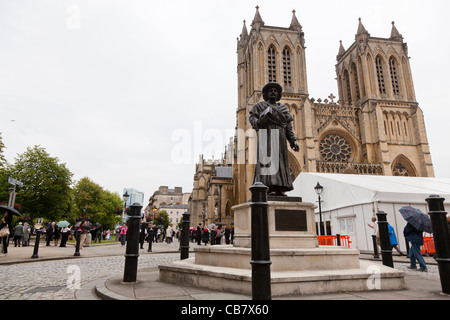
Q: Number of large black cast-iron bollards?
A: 5